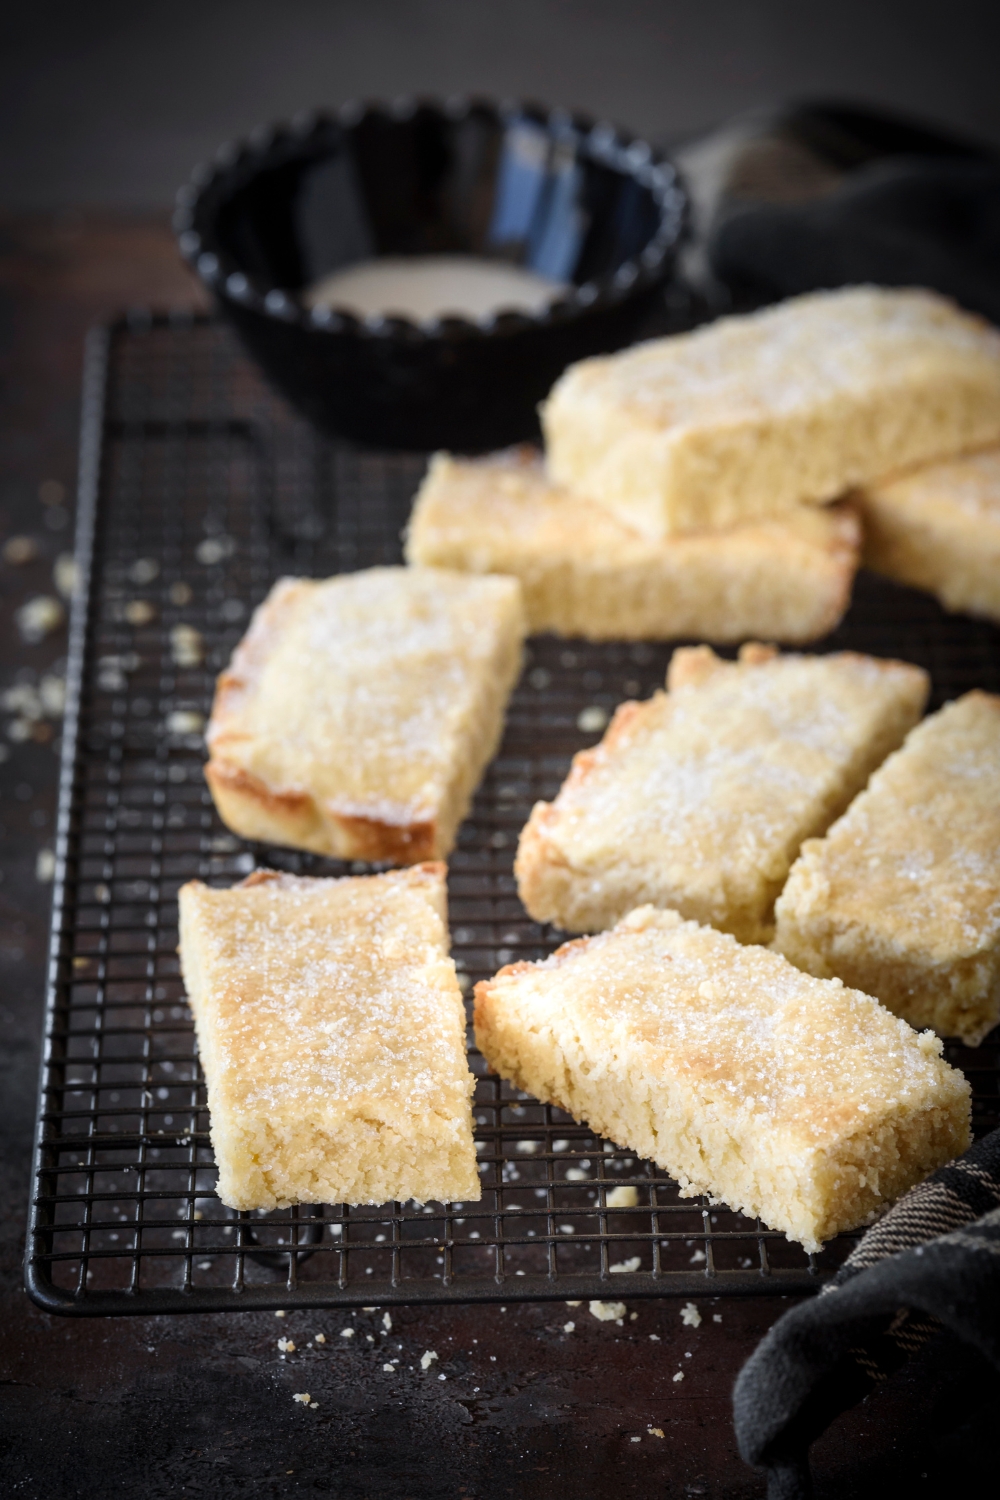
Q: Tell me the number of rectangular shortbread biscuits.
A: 8